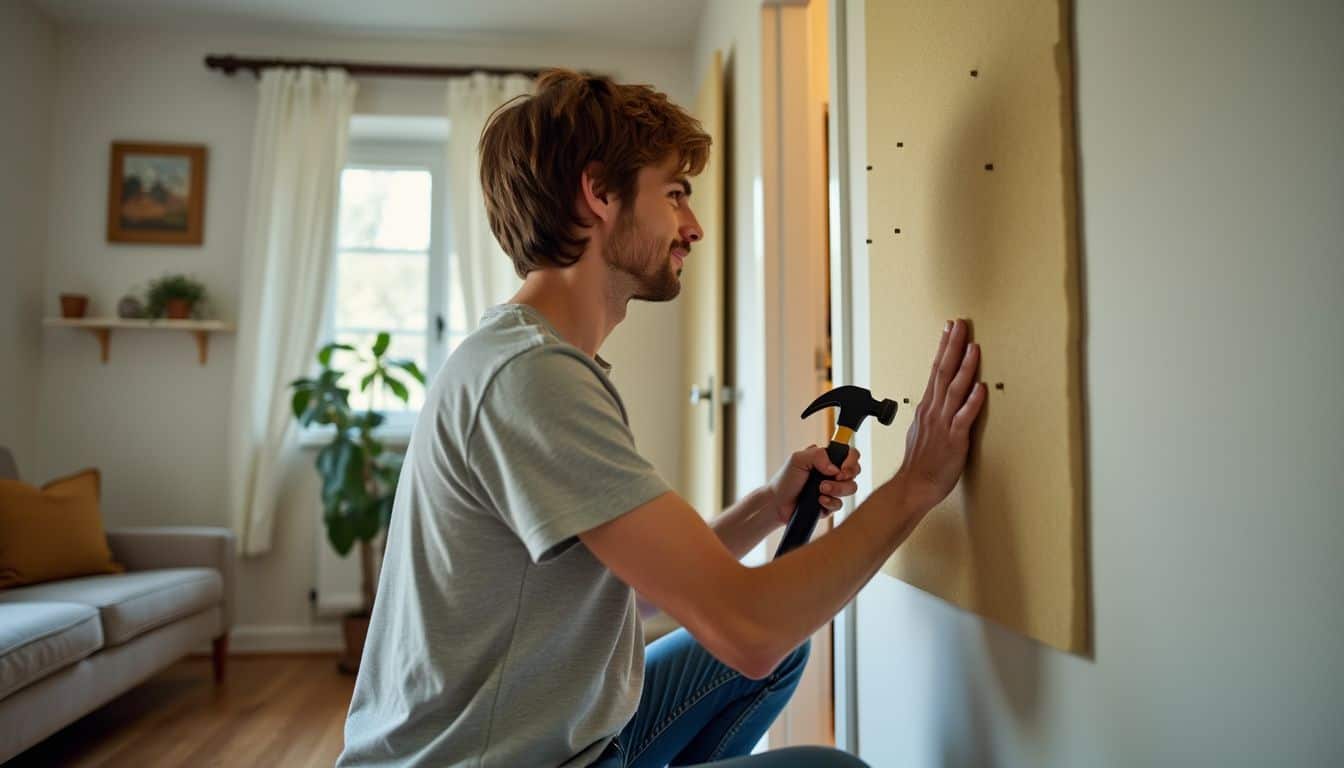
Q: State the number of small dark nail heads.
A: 8